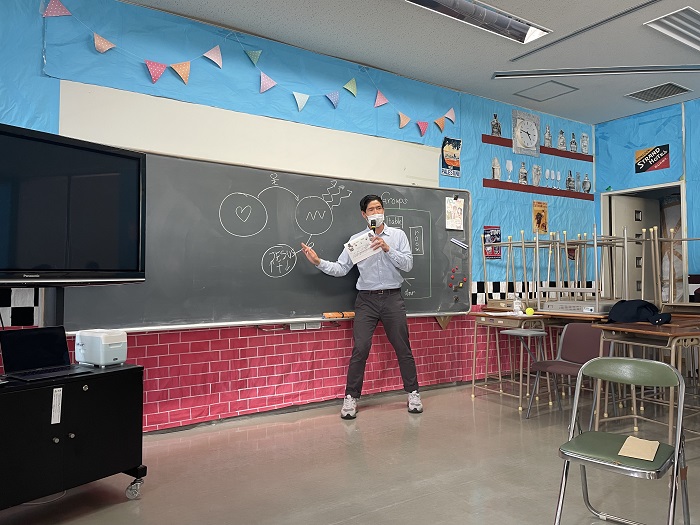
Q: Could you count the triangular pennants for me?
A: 15